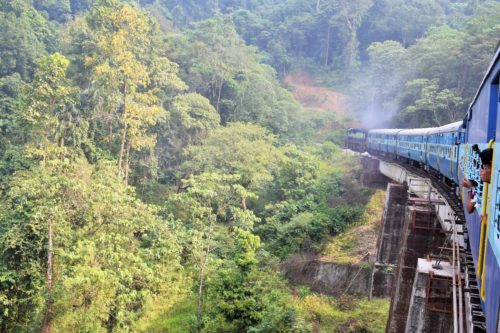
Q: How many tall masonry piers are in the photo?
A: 3